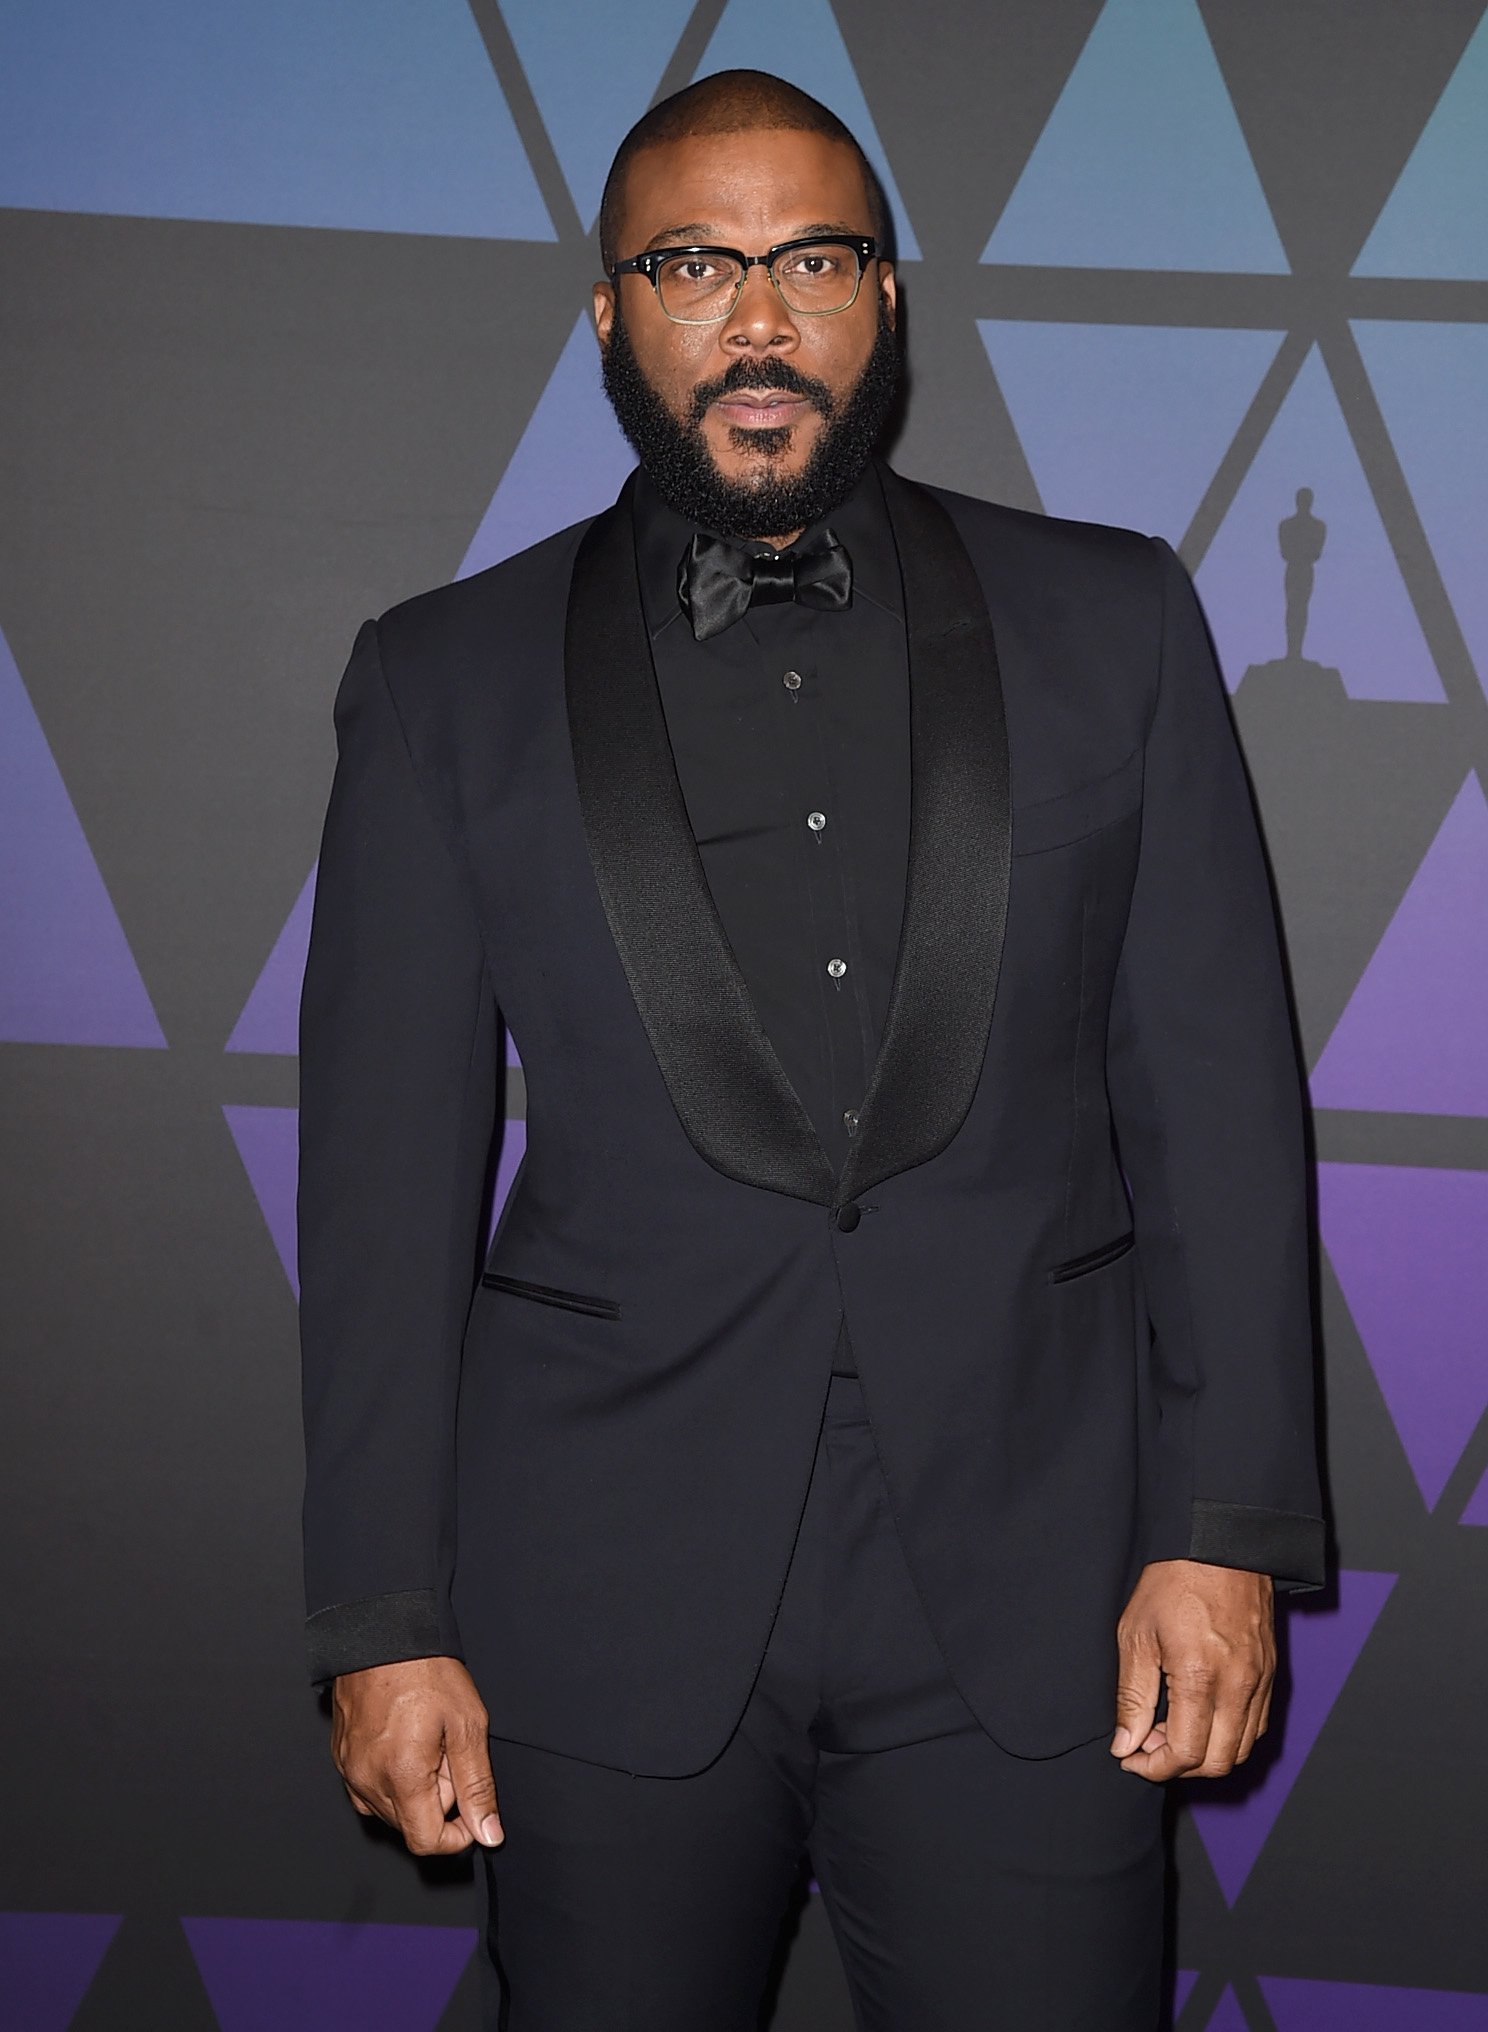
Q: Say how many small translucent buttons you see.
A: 4